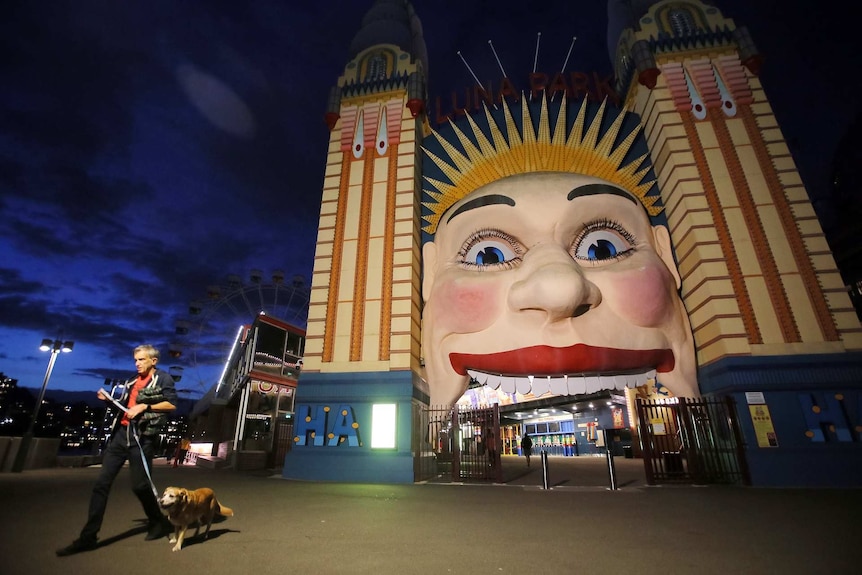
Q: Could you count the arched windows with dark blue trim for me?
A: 2